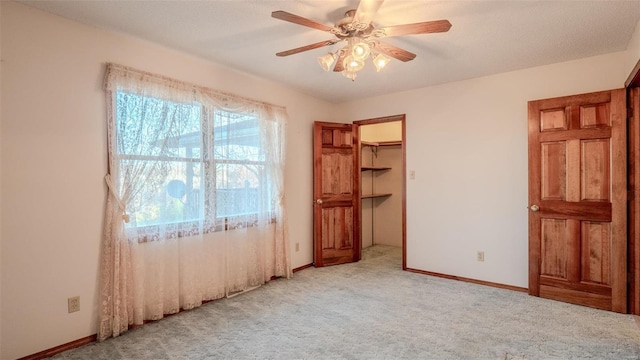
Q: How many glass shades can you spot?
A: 5